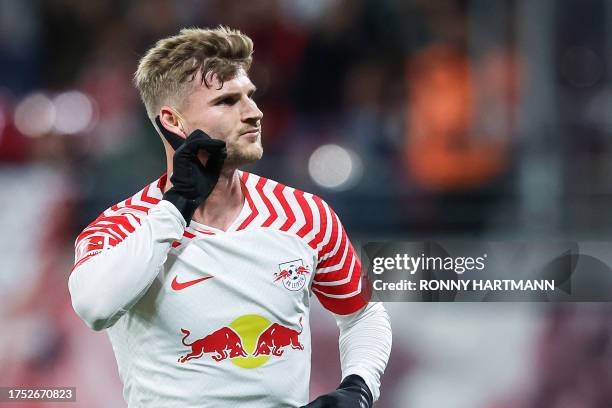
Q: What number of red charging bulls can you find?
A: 4